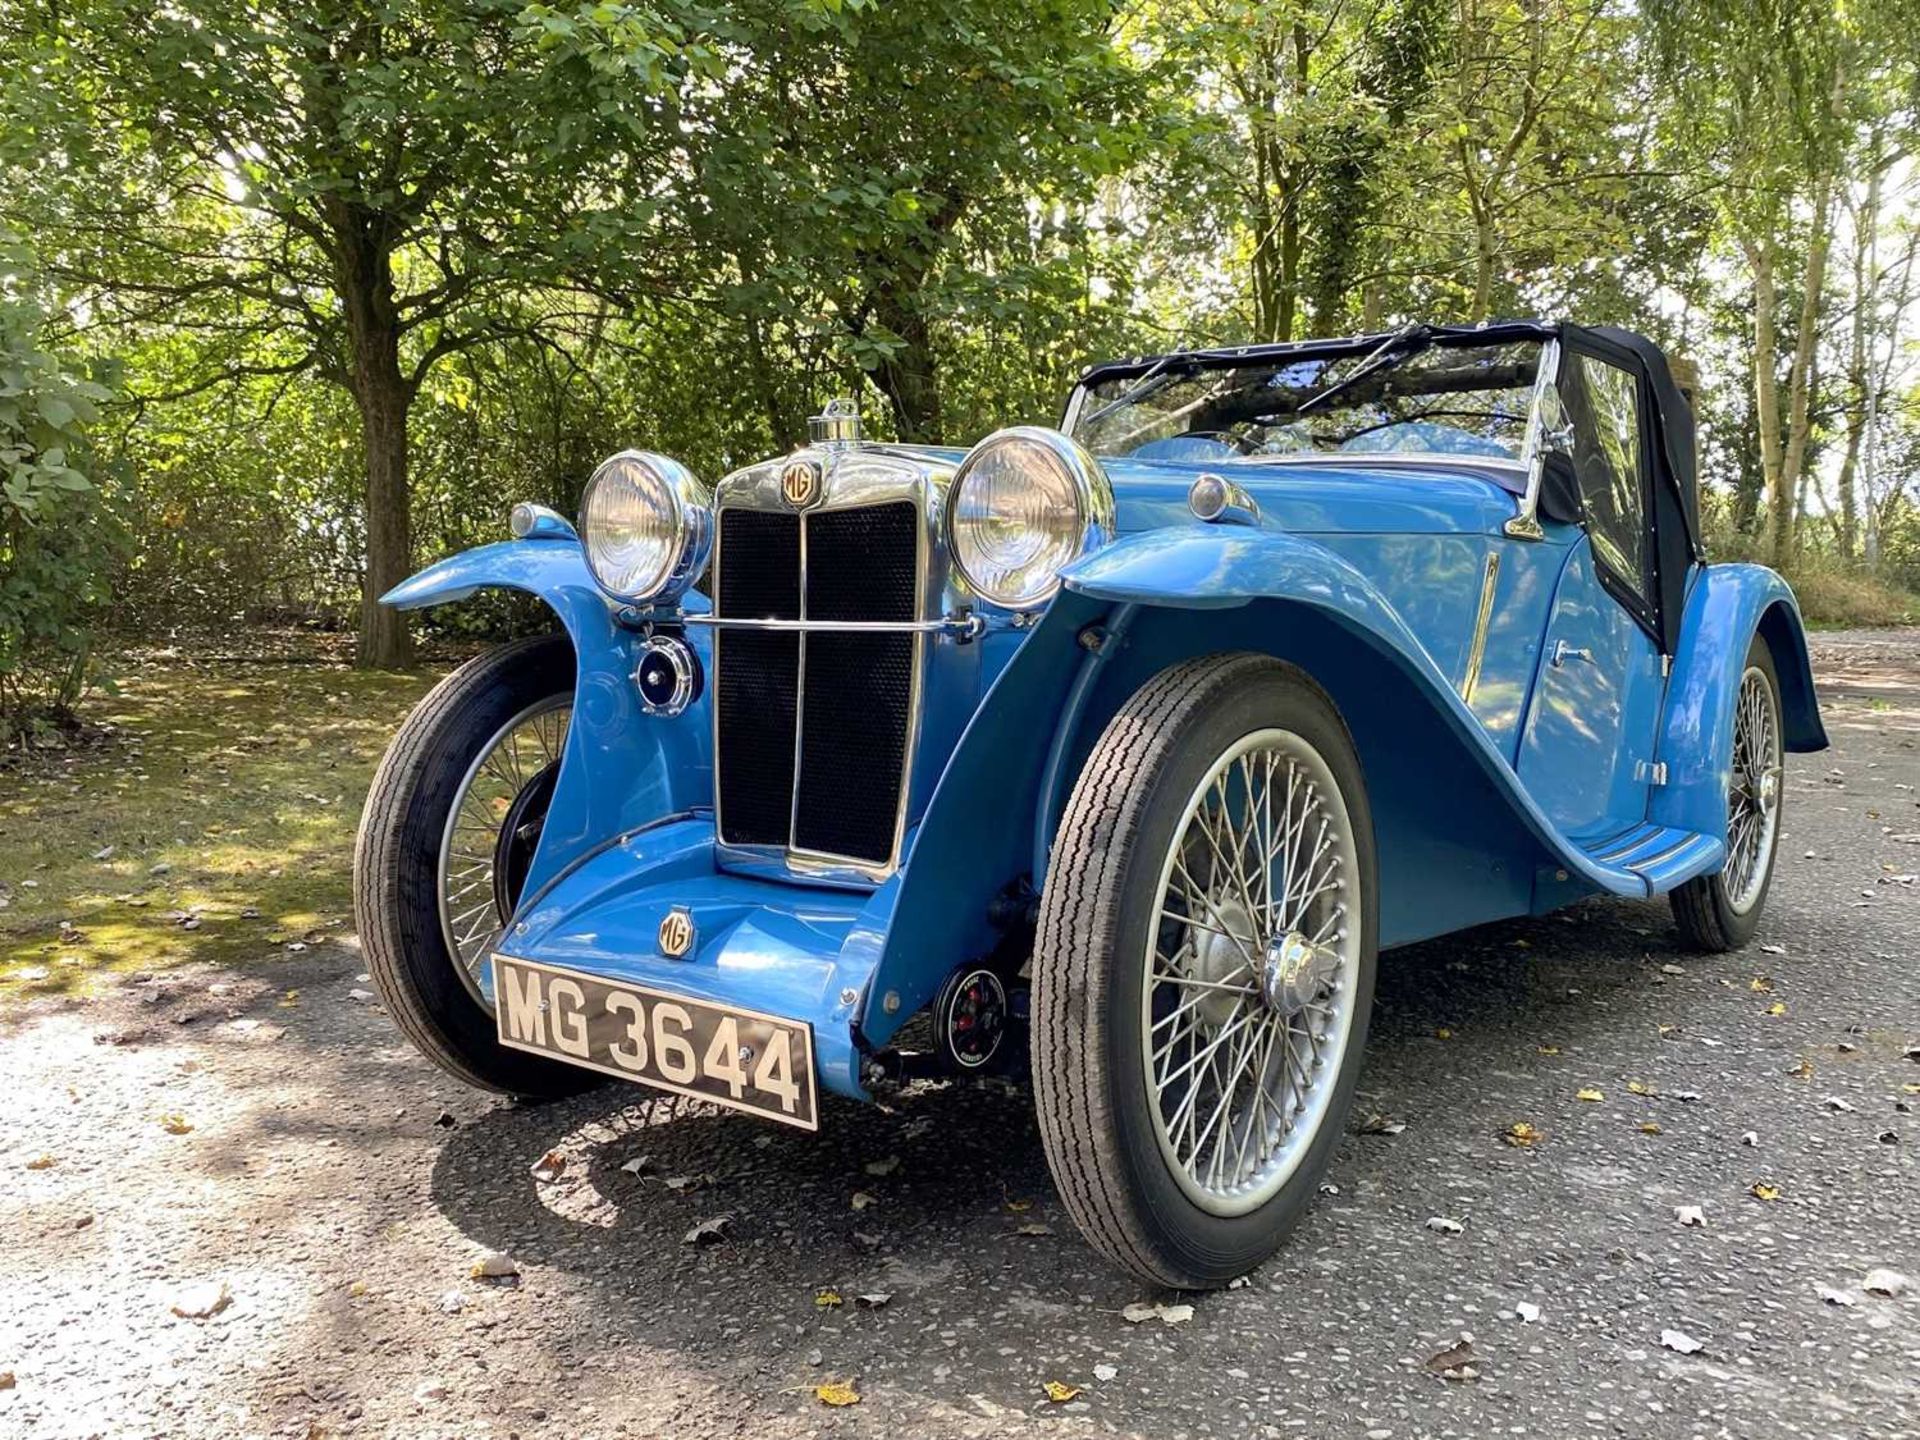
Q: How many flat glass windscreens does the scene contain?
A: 1